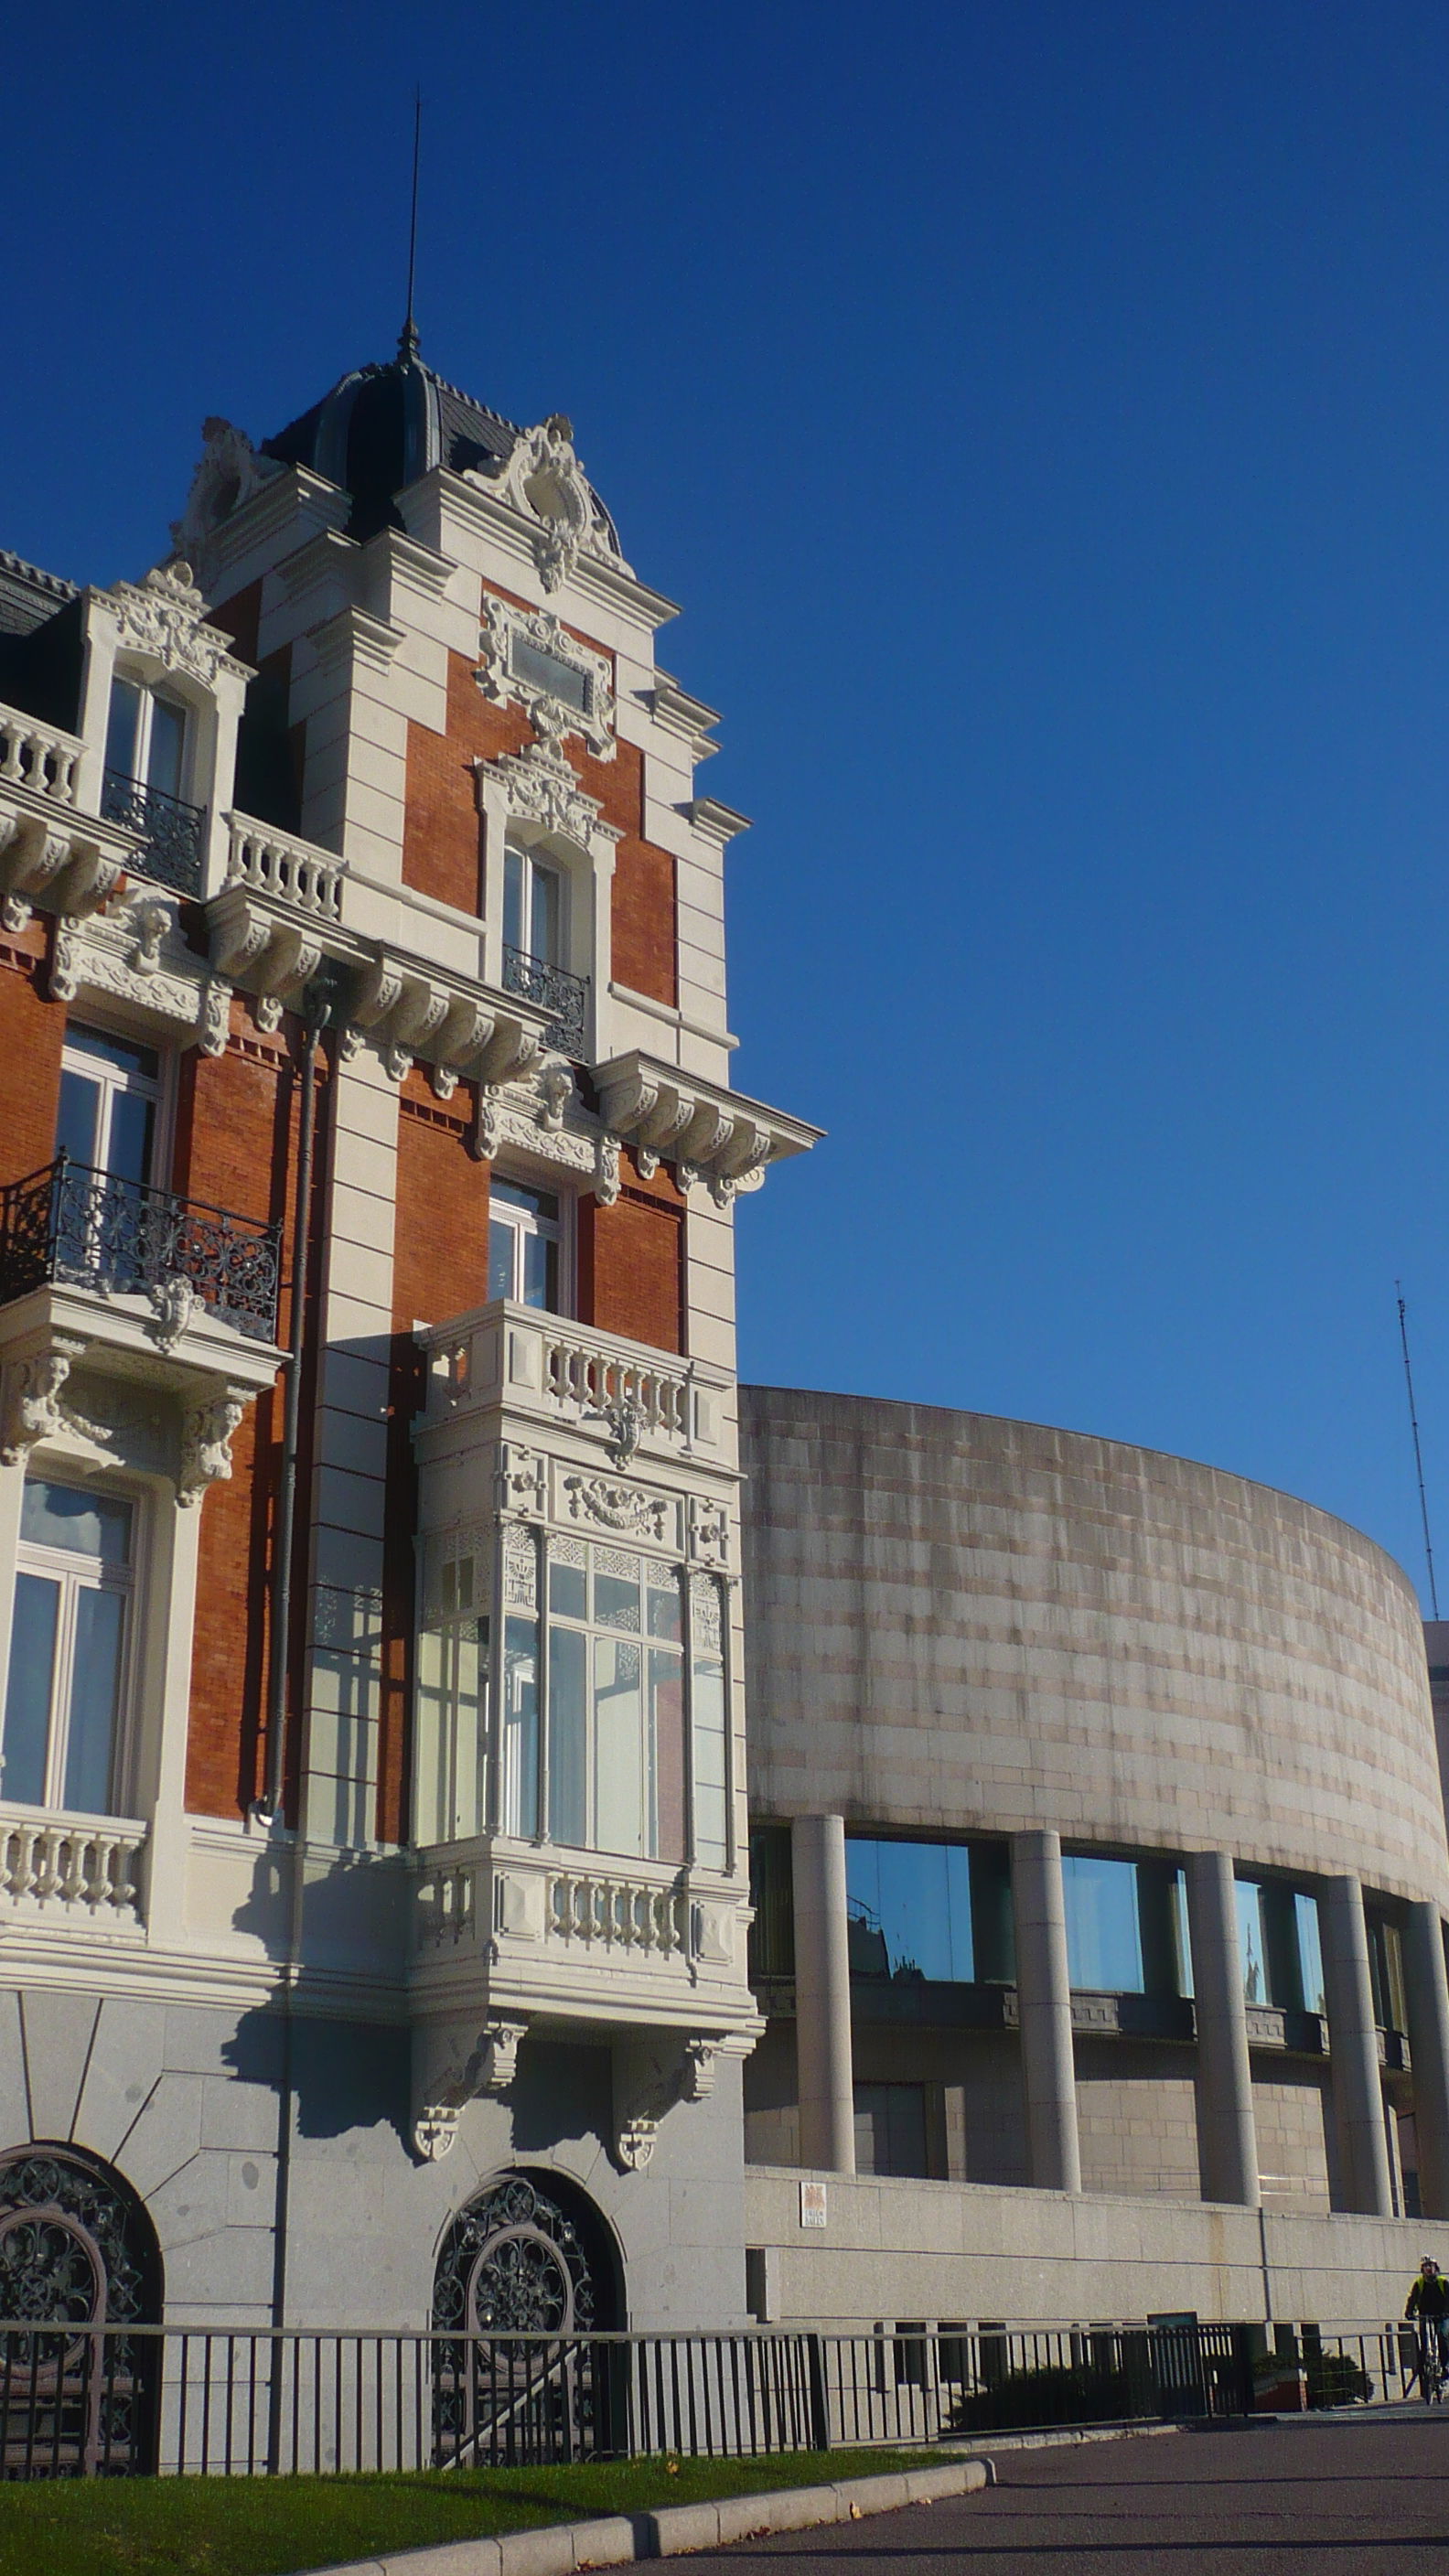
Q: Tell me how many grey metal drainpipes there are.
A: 1